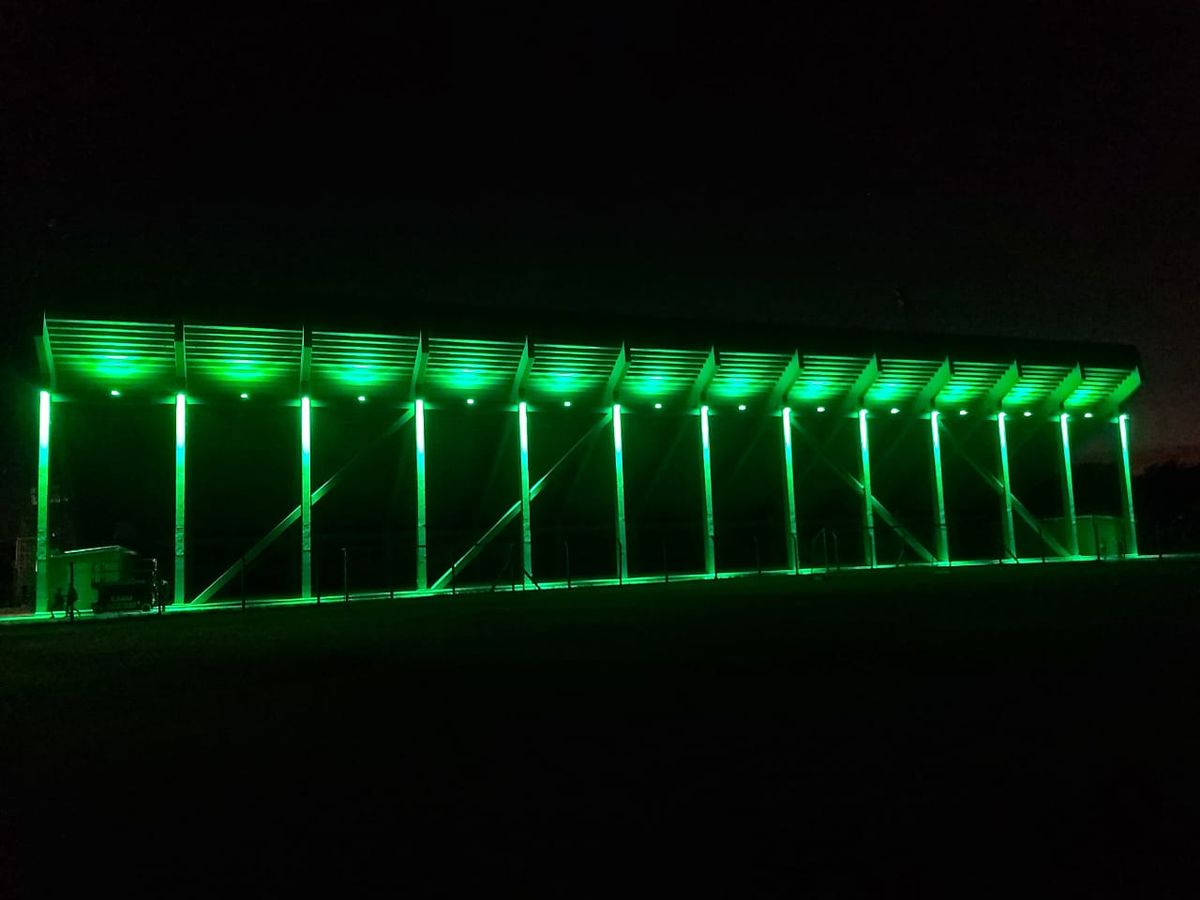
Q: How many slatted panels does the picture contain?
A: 12